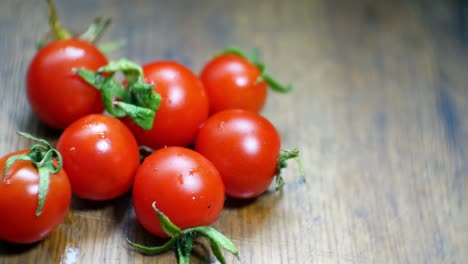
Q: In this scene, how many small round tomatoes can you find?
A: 7